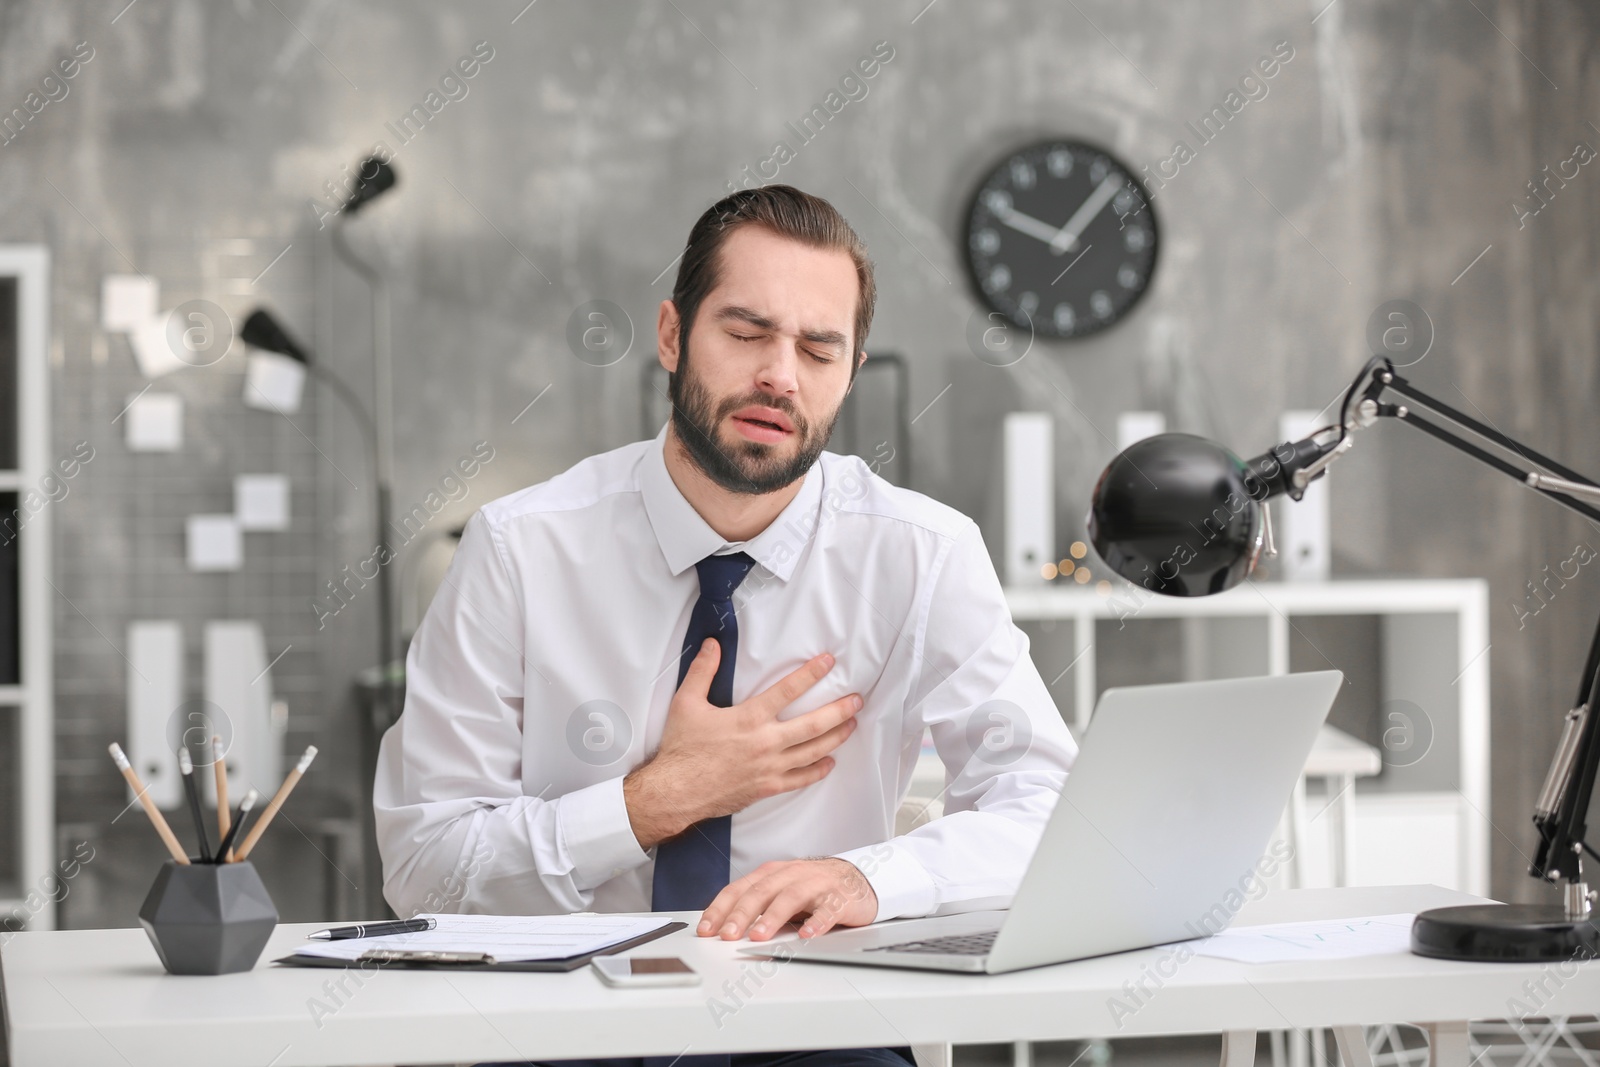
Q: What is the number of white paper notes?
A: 6